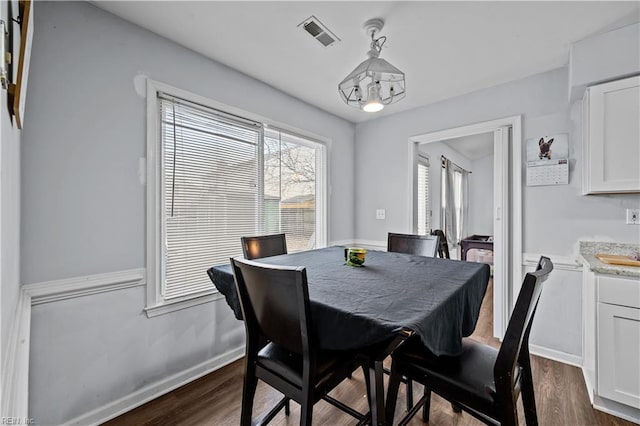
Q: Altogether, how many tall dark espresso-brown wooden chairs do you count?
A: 4